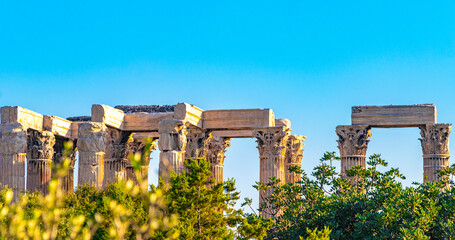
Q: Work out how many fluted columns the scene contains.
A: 13